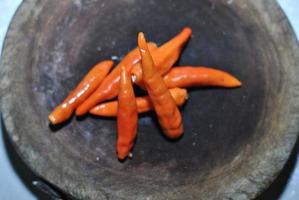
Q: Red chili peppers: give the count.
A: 7